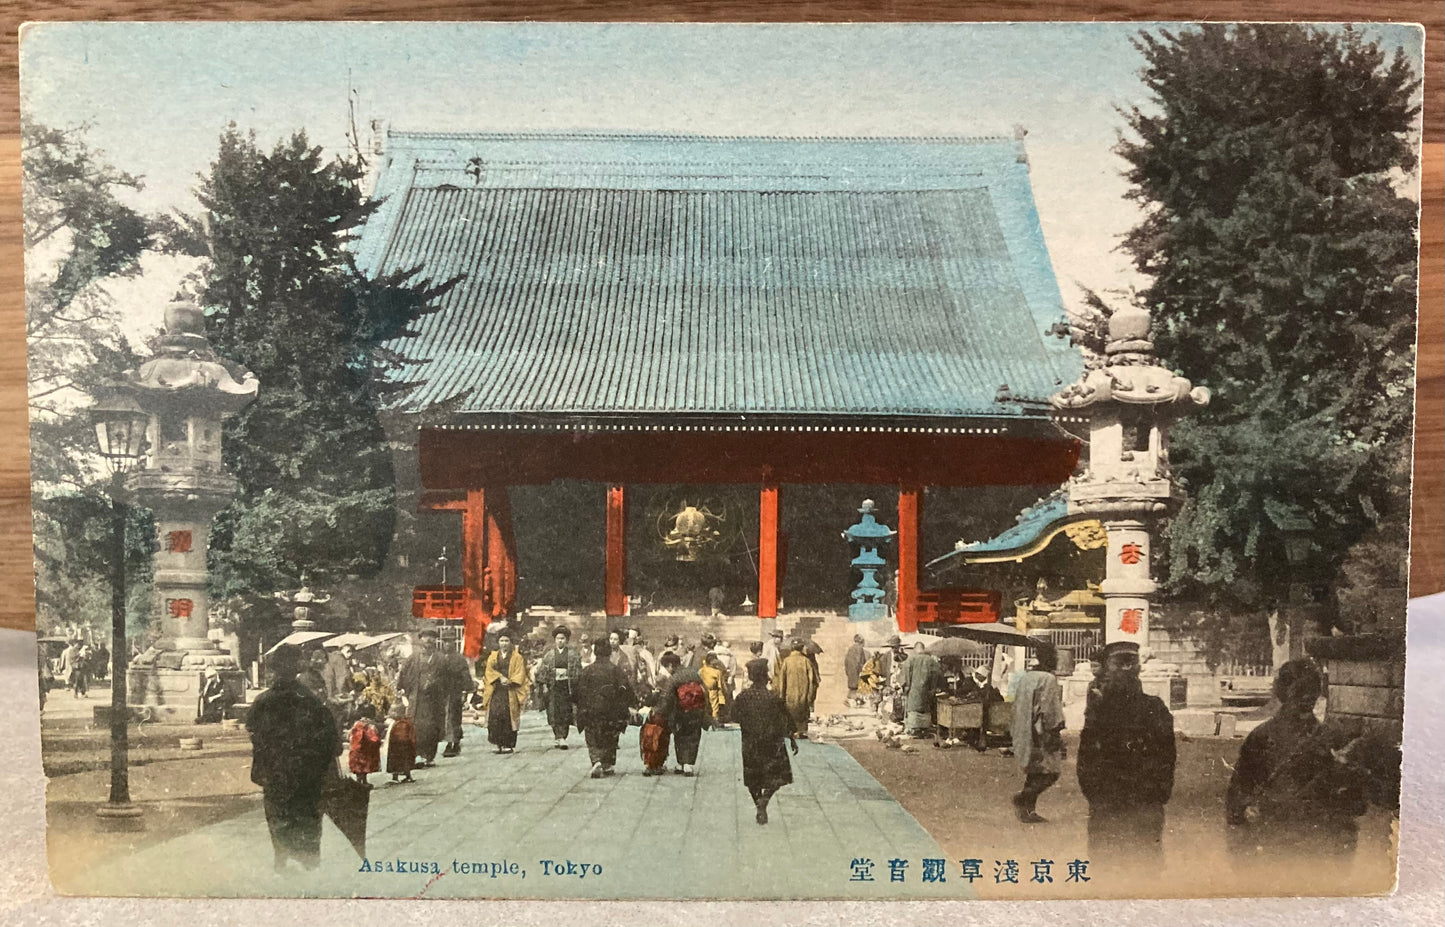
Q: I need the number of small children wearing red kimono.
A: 3